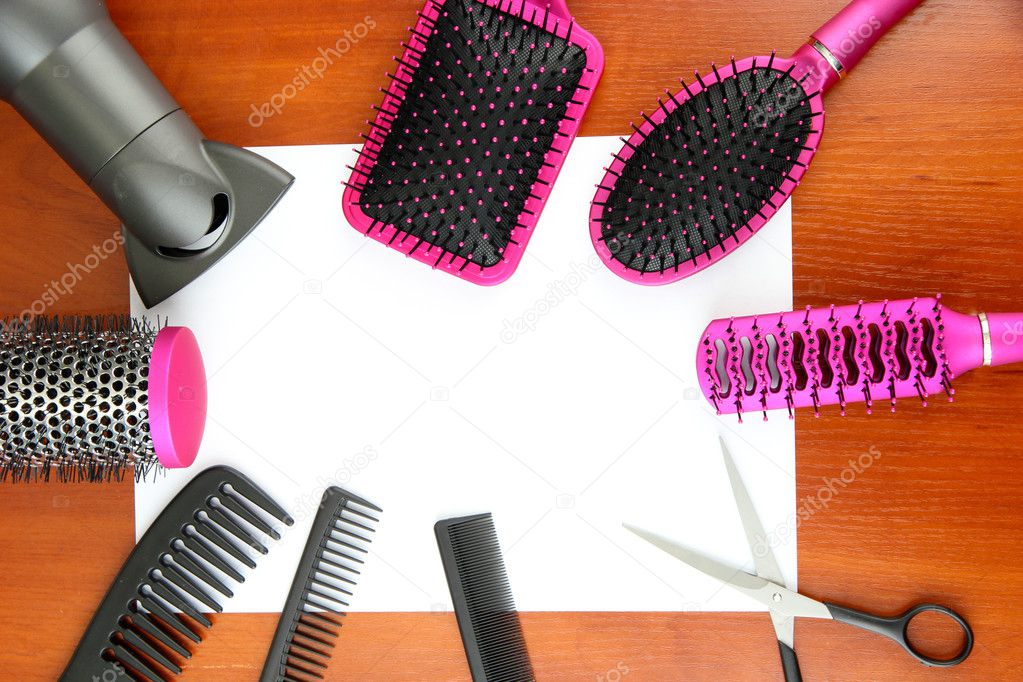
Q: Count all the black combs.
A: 3